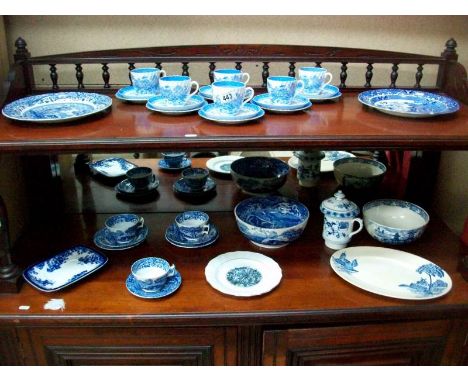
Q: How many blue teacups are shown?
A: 9